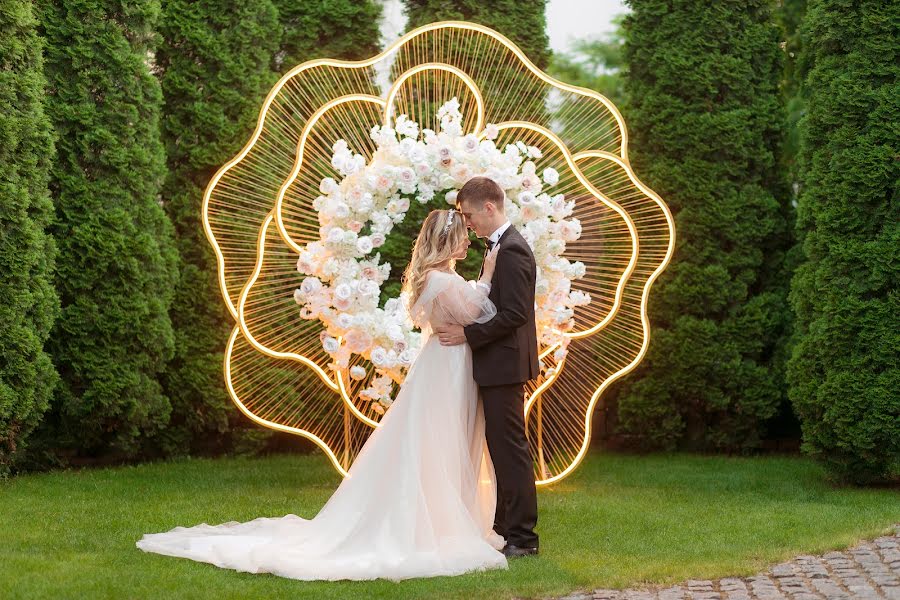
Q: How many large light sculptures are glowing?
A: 1